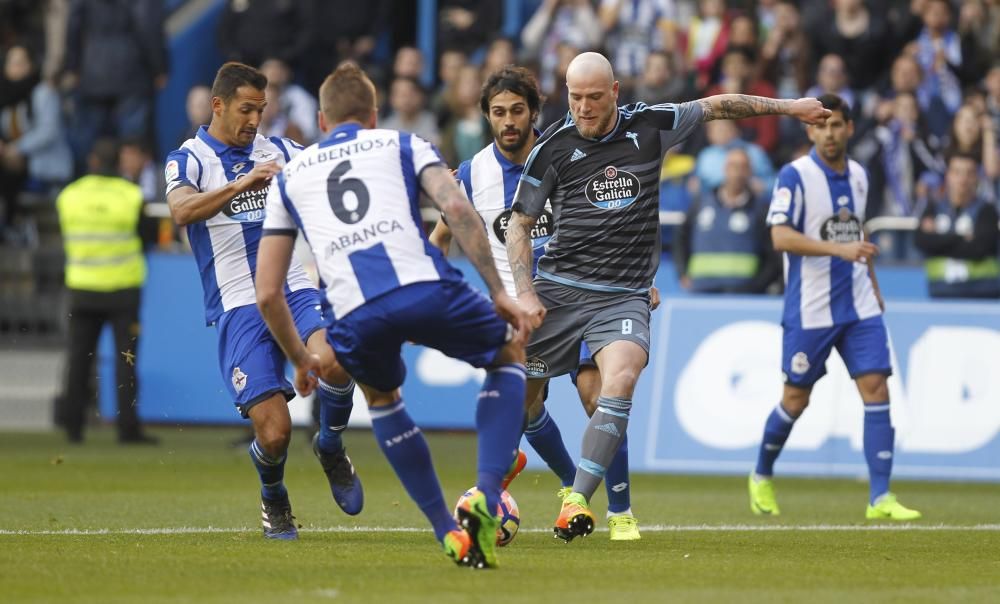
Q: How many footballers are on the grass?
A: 5